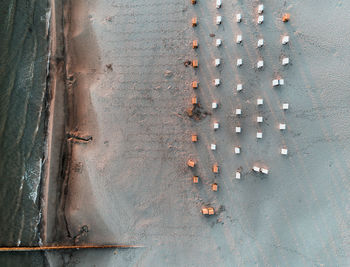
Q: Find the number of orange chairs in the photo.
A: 14